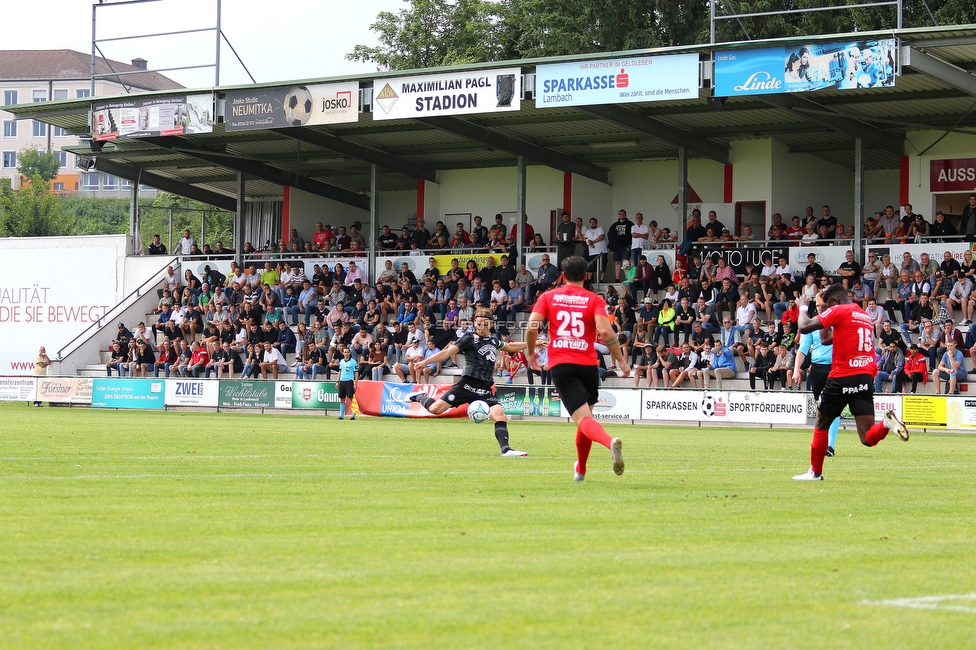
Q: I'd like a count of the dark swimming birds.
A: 0